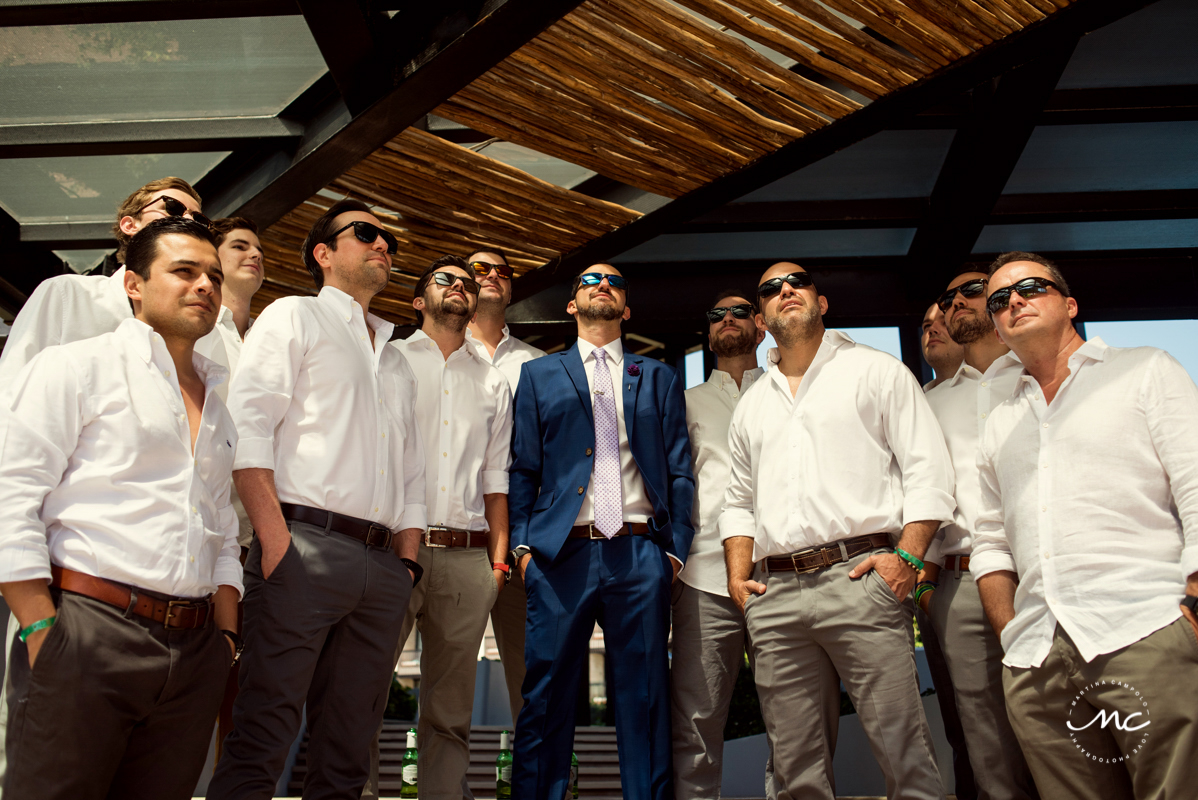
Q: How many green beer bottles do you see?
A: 3